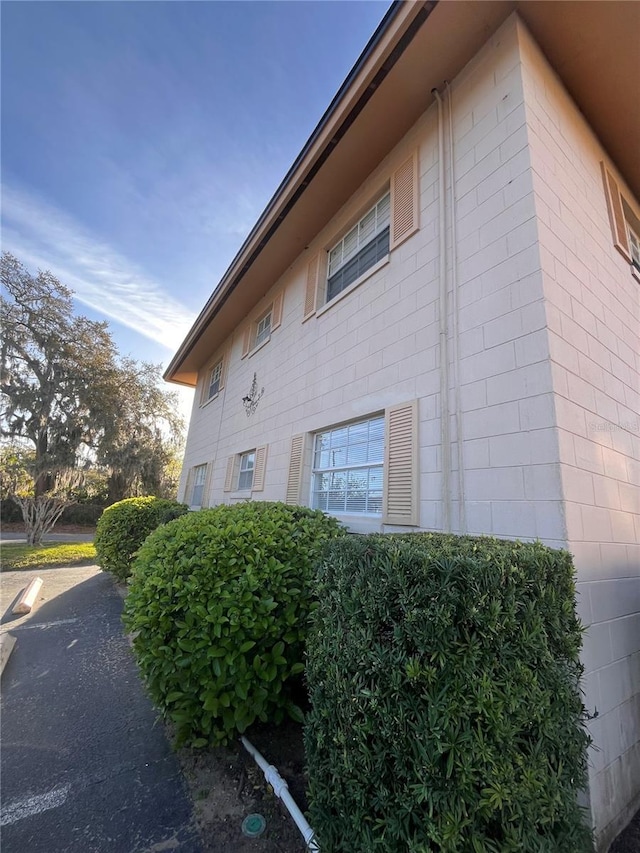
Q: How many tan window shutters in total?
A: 13